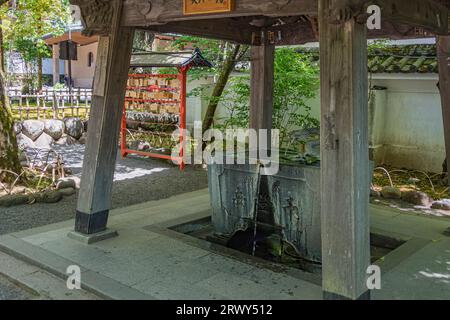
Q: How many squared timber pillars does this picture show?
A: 4